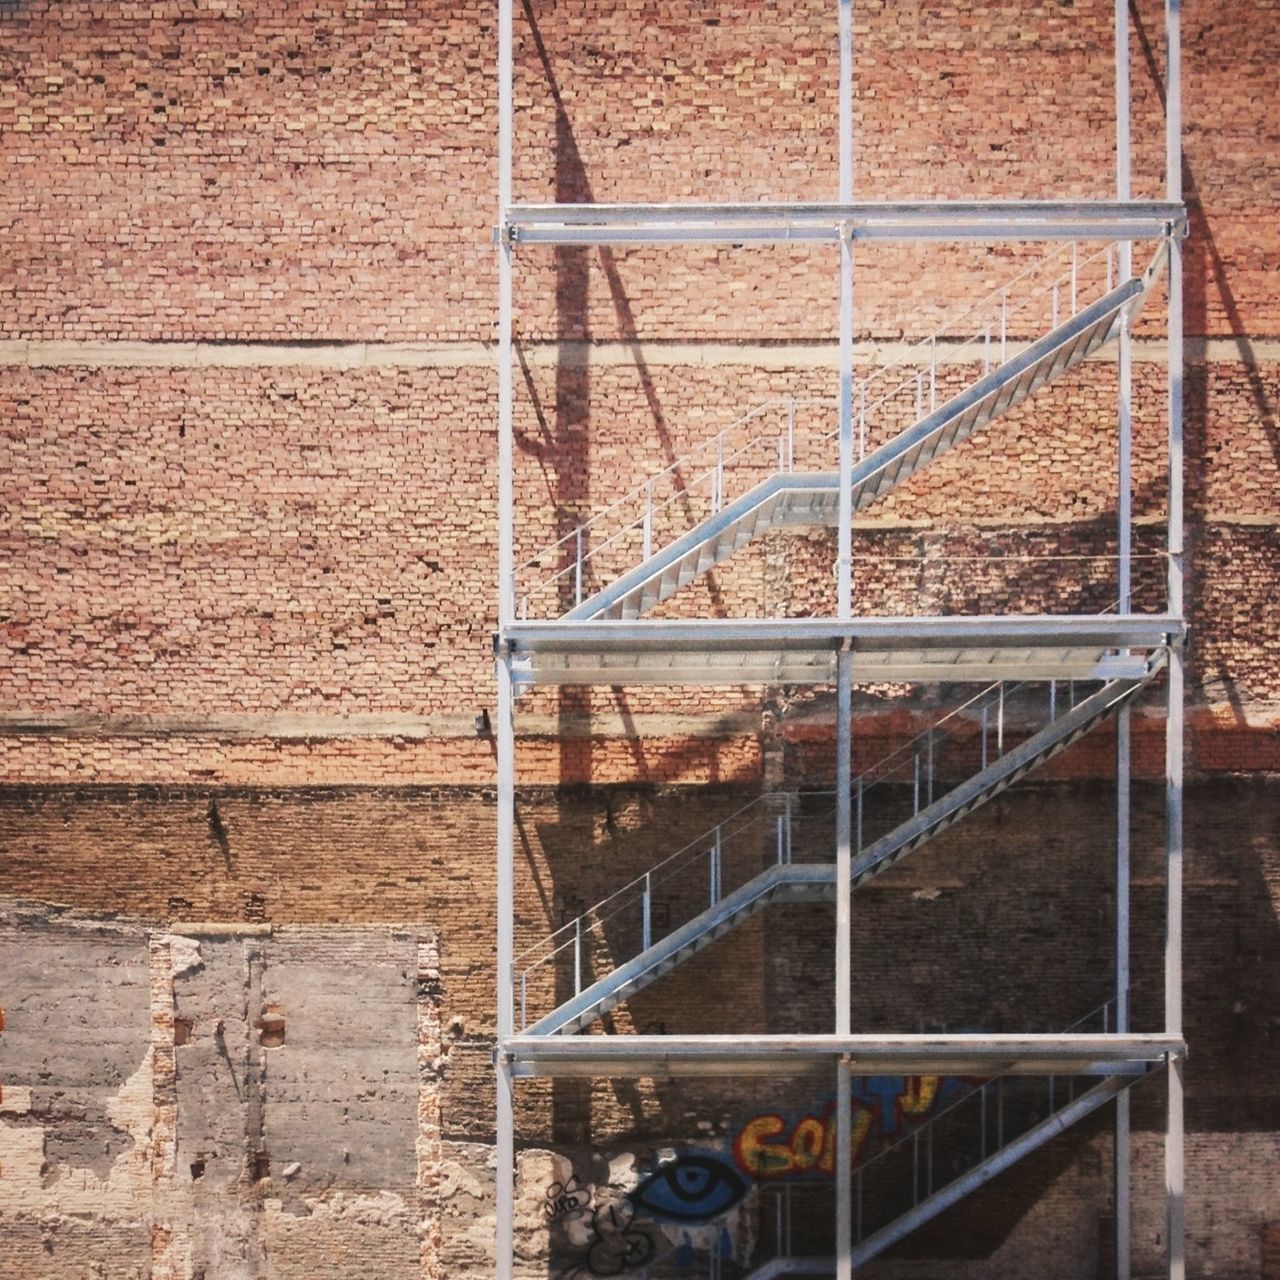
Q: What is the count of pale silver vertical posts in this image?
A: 4